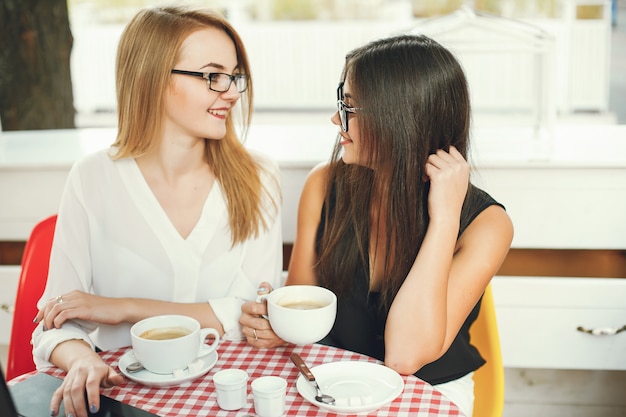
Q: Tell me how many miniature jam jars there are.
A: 2